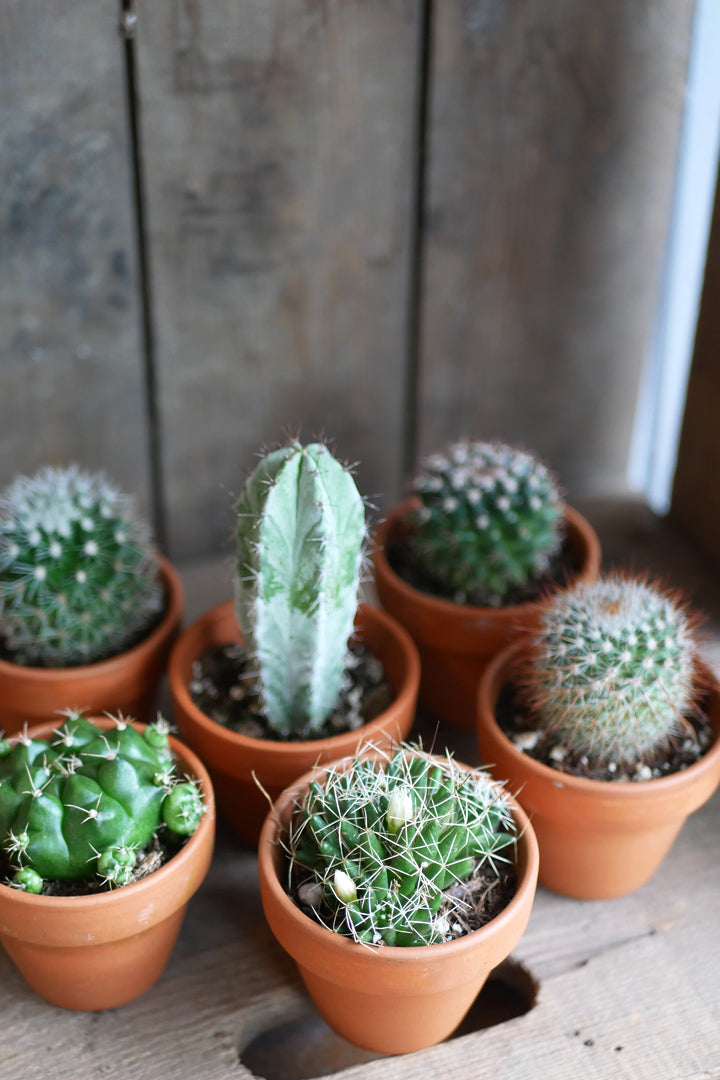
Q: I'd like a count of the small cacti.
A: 6